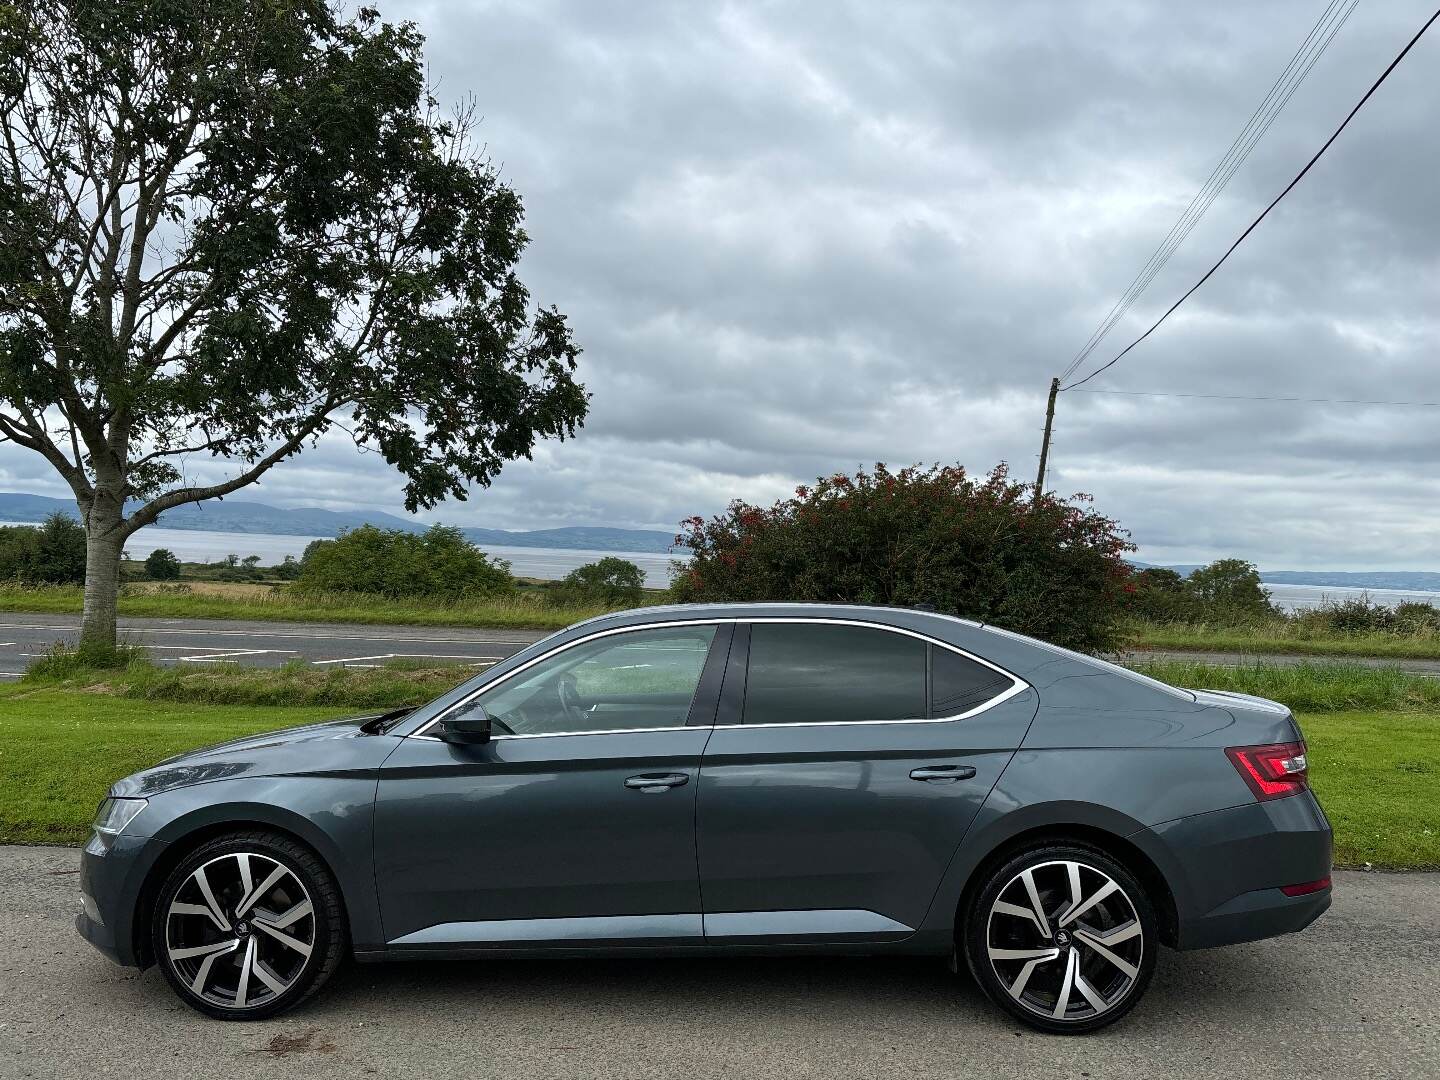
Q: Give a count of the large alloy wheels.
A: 2